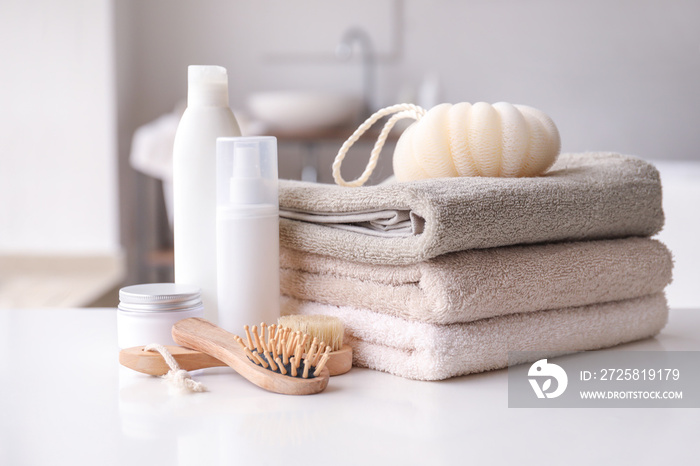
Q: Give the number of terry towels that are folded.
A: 3